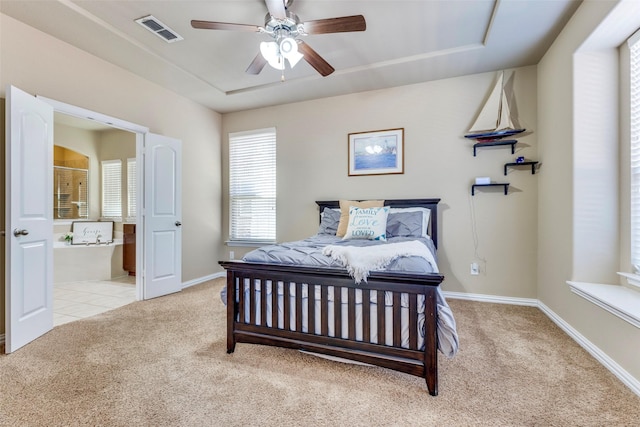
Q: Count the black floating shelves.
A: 3